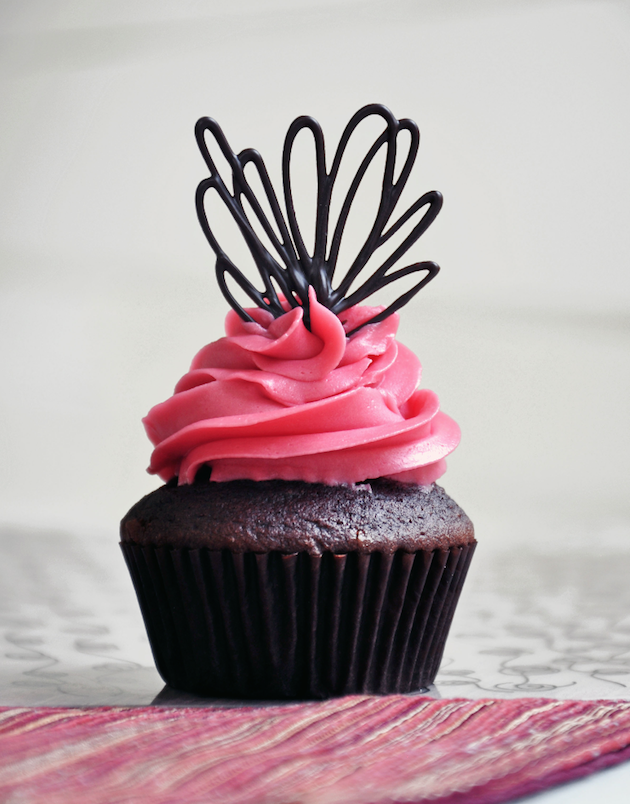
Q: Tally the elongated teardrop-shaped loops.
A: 9